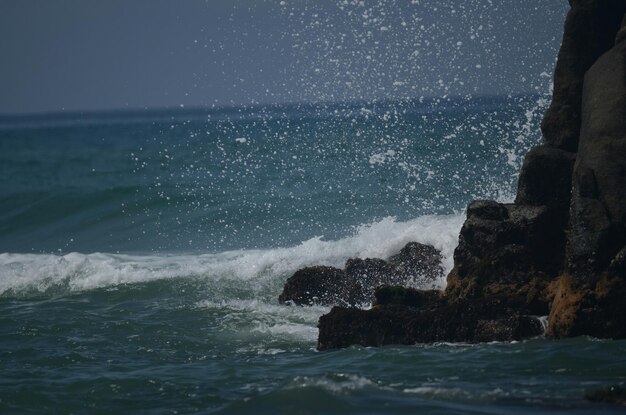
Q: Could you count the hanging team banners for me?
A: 0